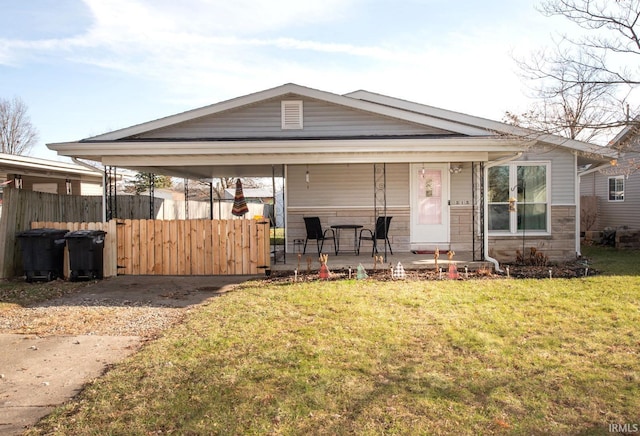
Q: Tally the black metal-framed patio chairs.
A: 2